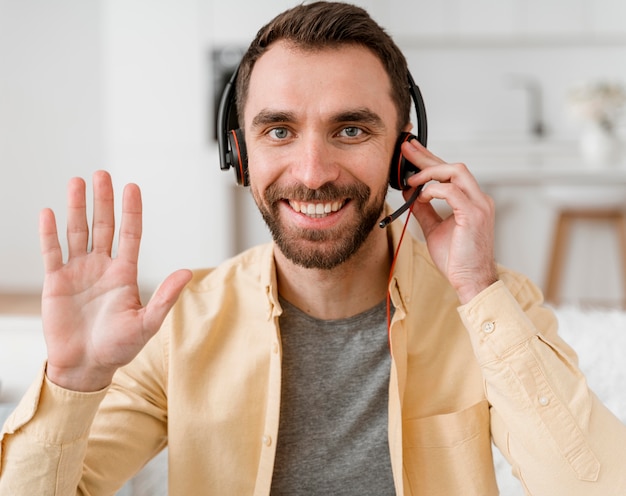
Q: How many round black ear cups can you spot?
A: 2